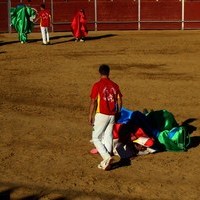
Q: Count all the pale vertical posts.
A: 5